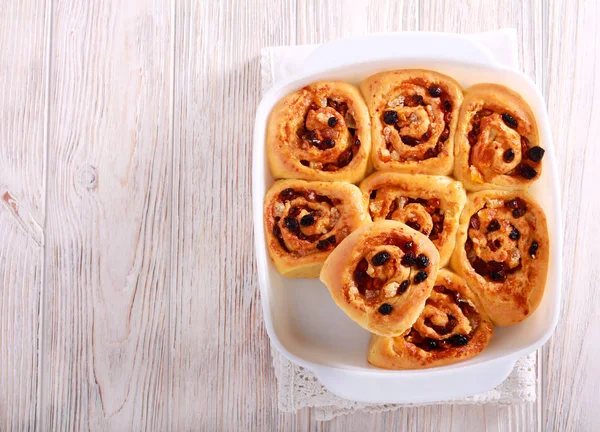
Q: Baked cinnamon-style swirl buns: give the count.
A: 8